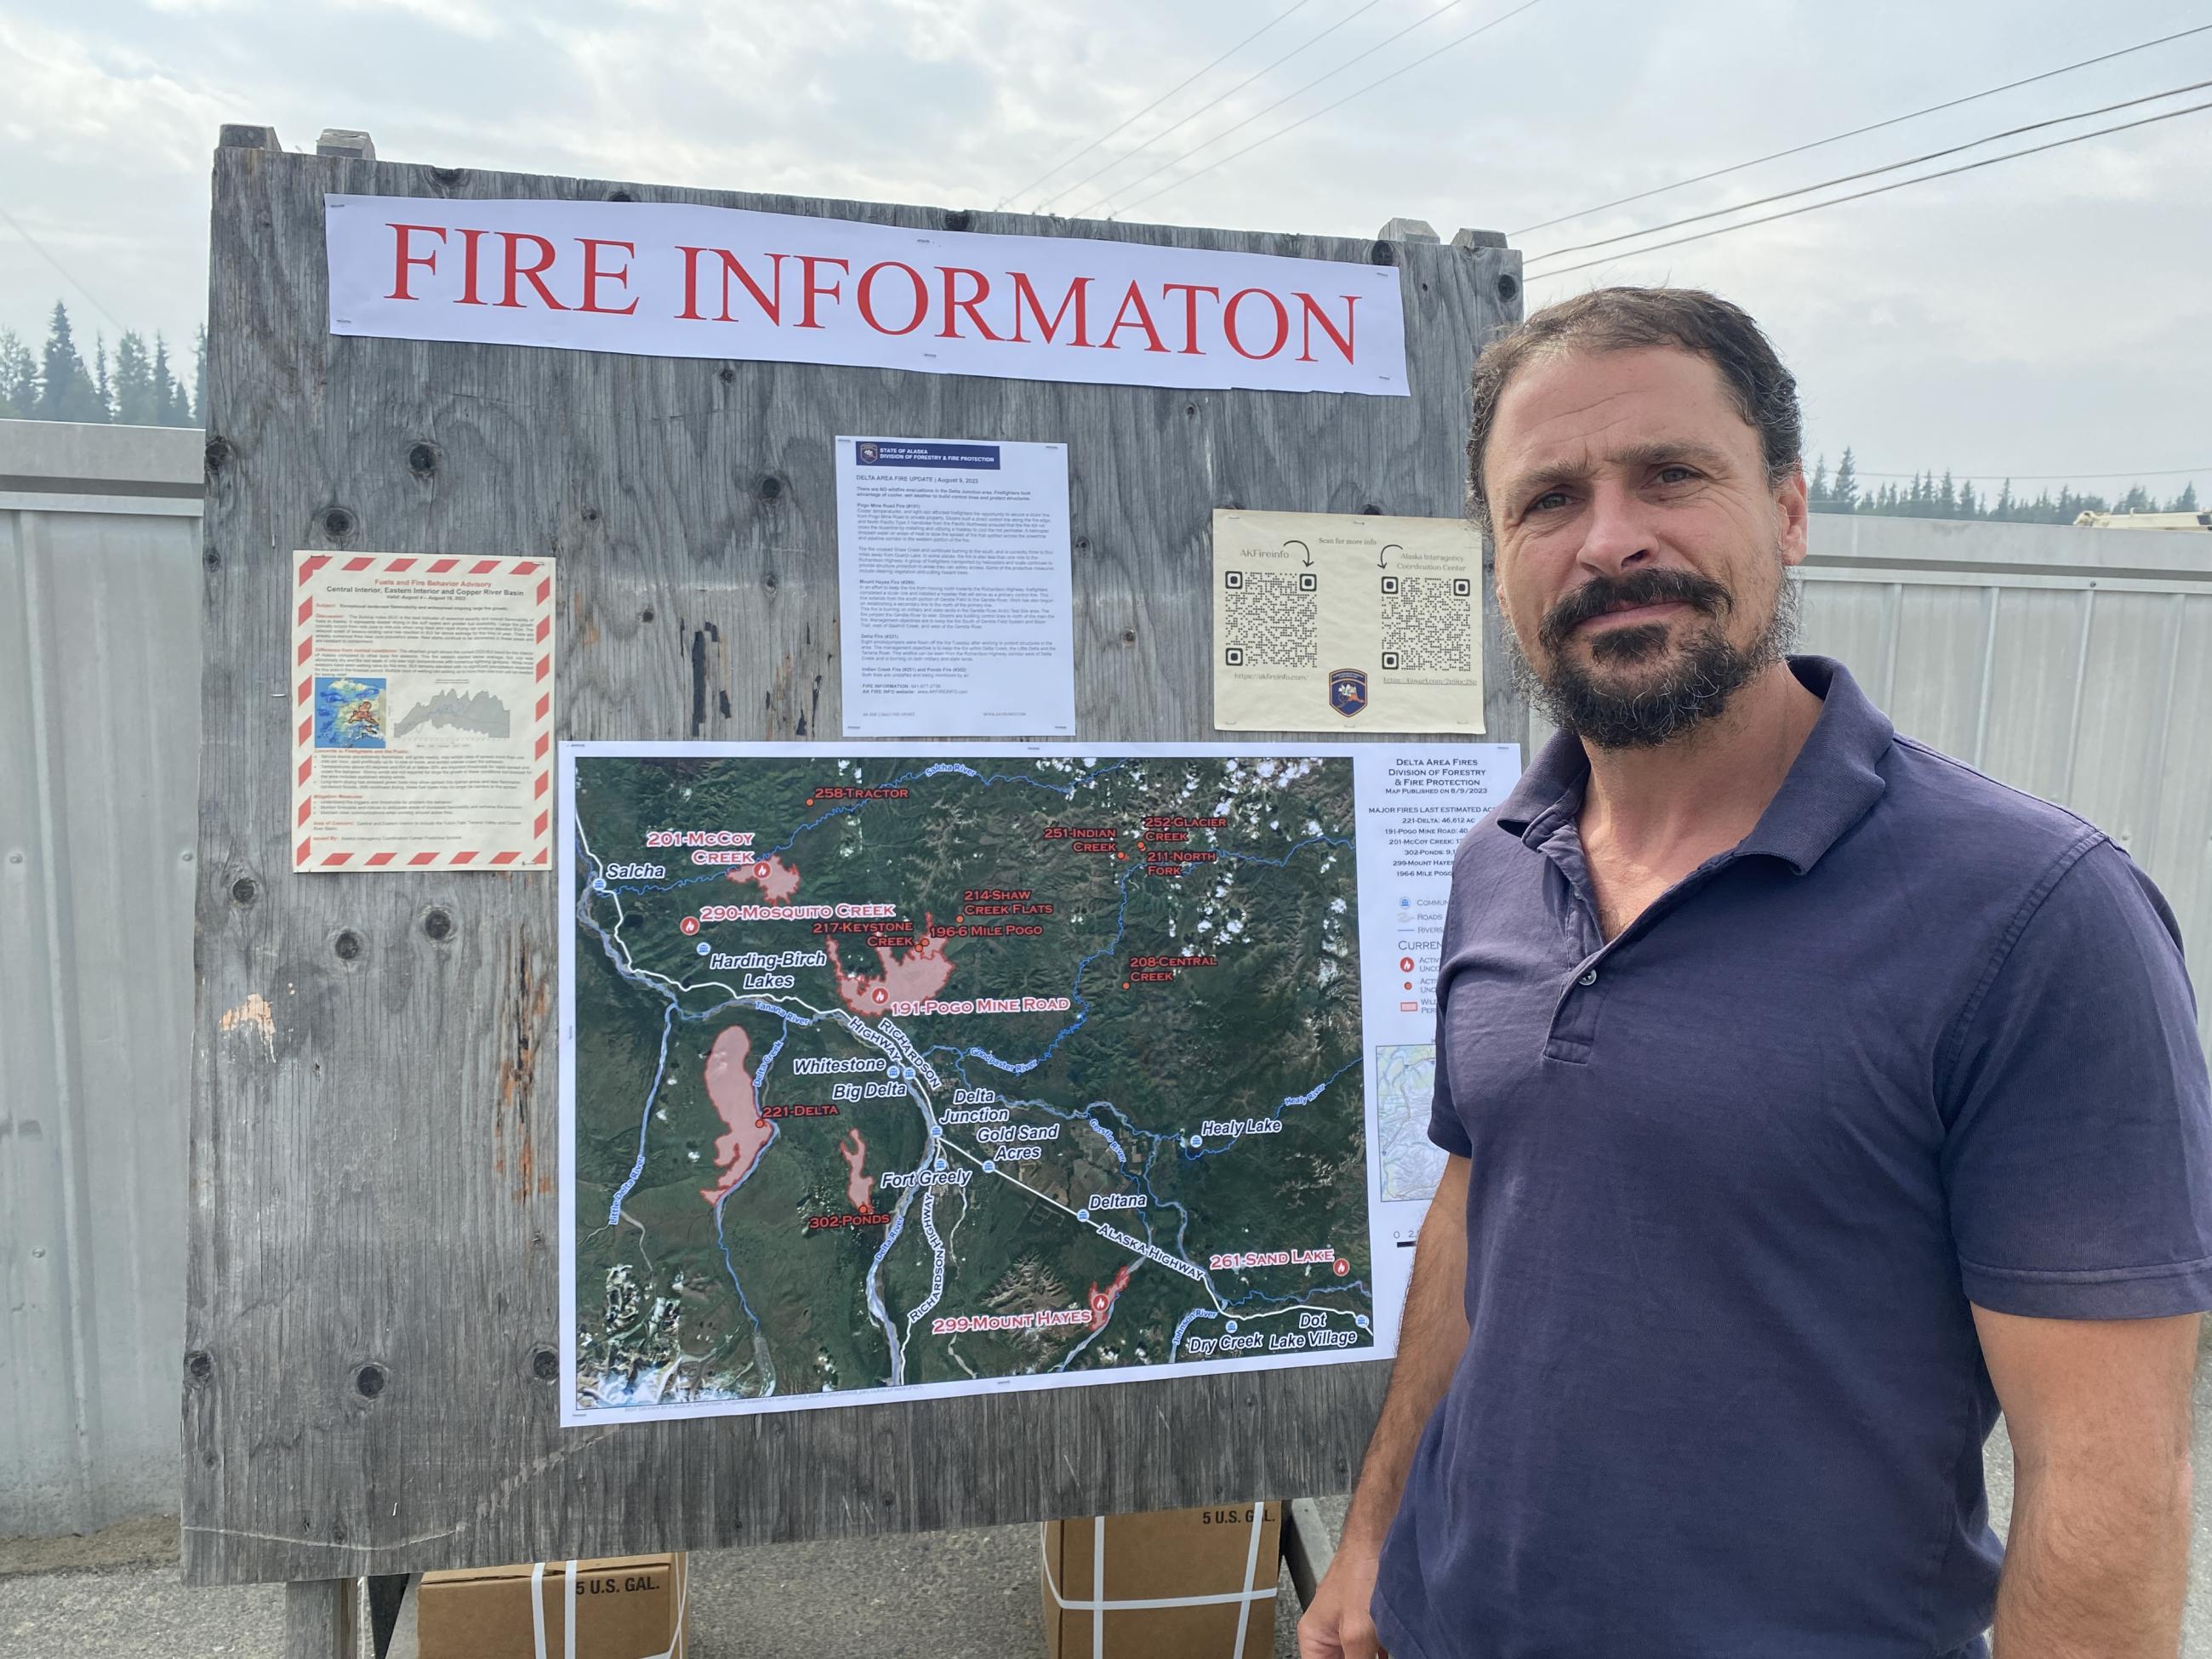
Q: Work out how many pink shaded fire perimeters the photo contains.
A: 5